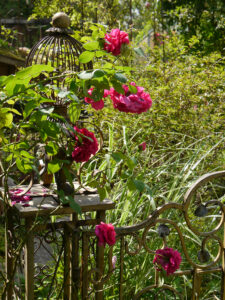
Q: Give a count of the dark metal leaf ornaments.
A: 3